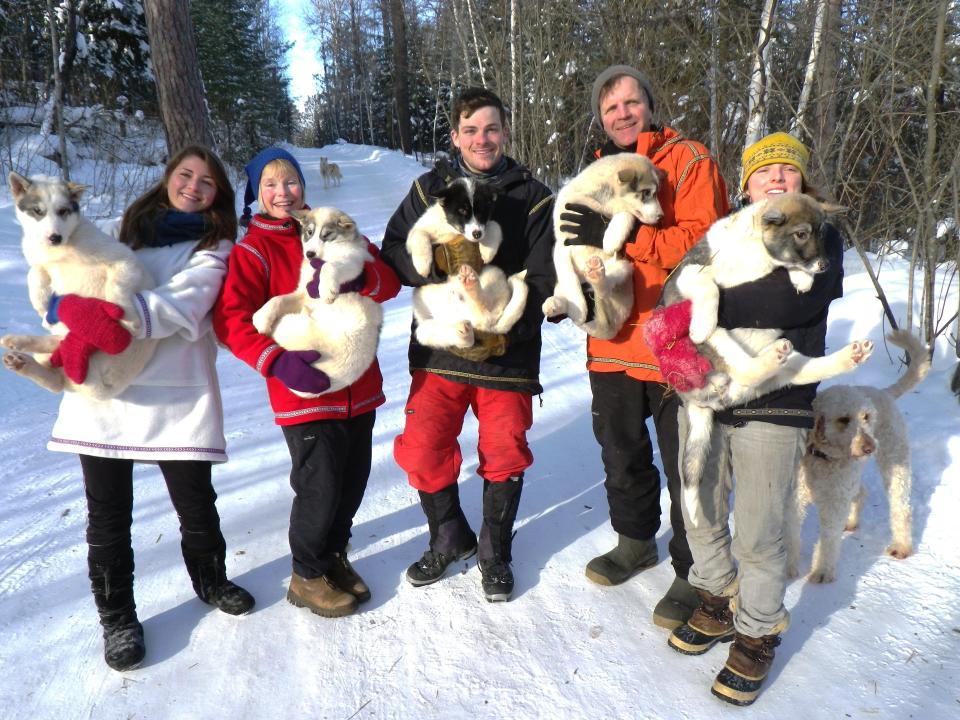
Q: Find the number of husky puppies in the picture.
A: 5